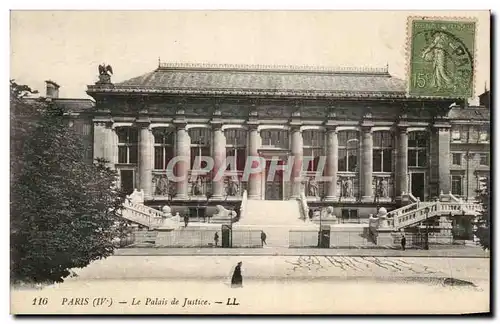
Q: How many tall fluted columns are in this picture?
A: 8